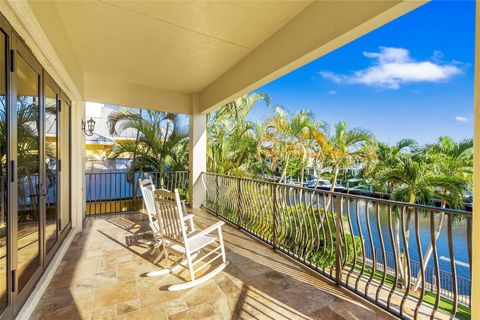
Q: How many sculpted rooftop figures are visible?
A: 0